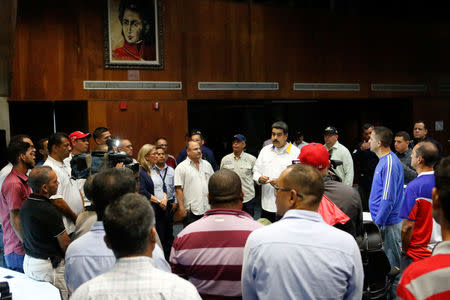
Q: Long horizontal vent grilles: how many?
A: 4